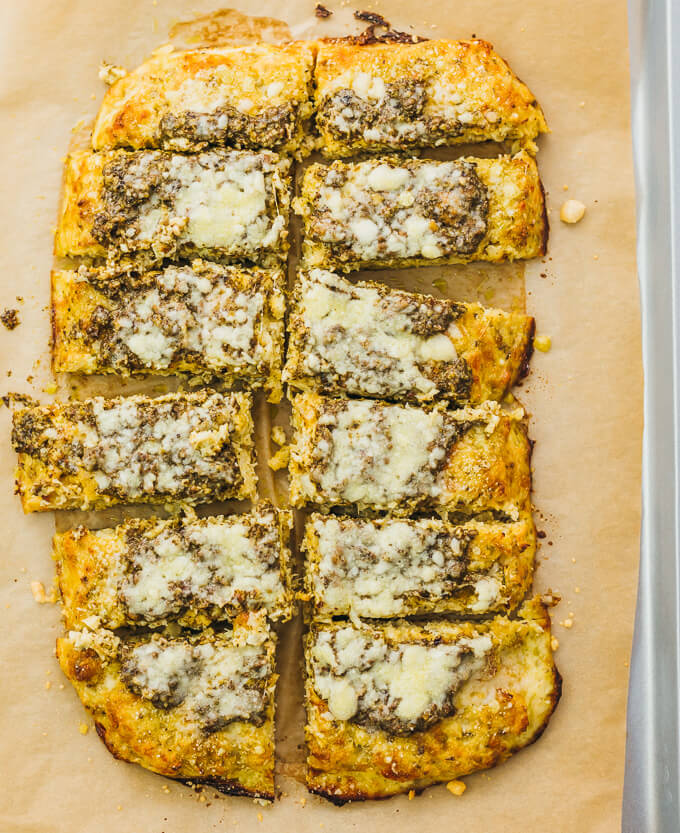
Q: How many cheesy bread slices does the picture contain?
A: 12